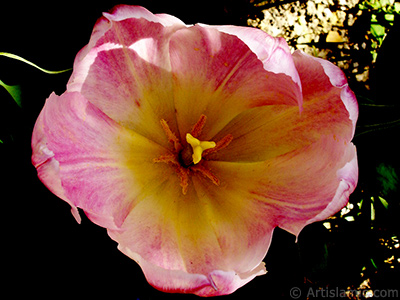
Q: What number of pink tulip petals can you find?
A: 6